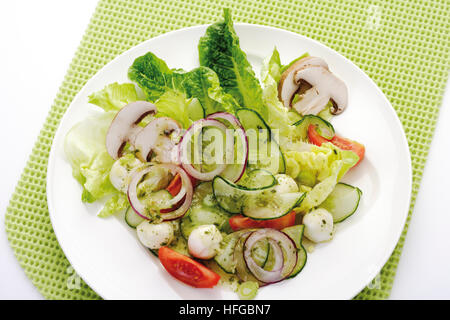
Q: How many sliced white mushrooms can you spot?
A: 4